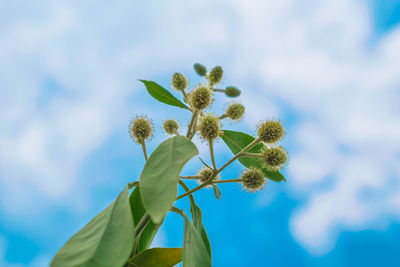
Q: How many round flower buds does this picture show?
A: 13